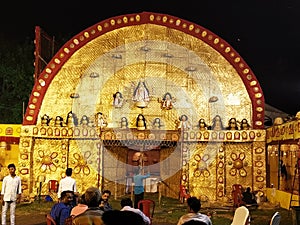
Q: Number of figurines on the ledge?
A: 13